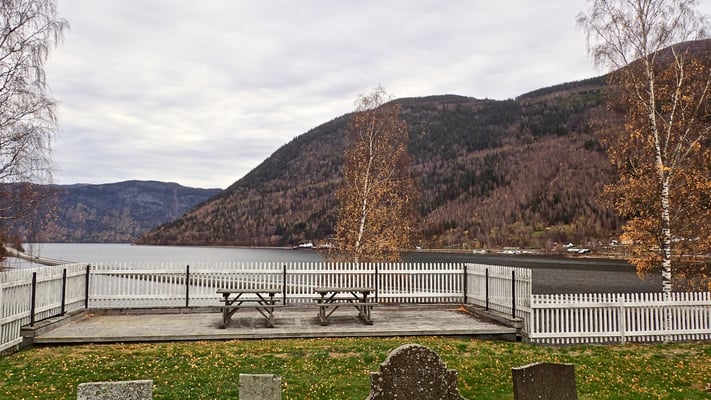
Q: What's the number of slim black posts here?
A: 9